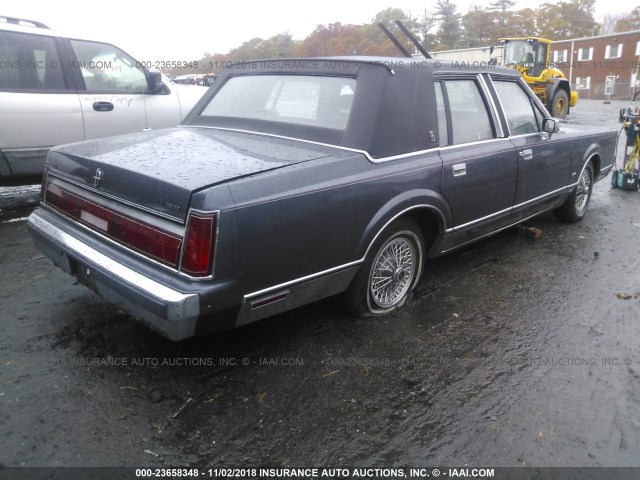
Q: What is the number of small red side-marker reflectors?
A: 1